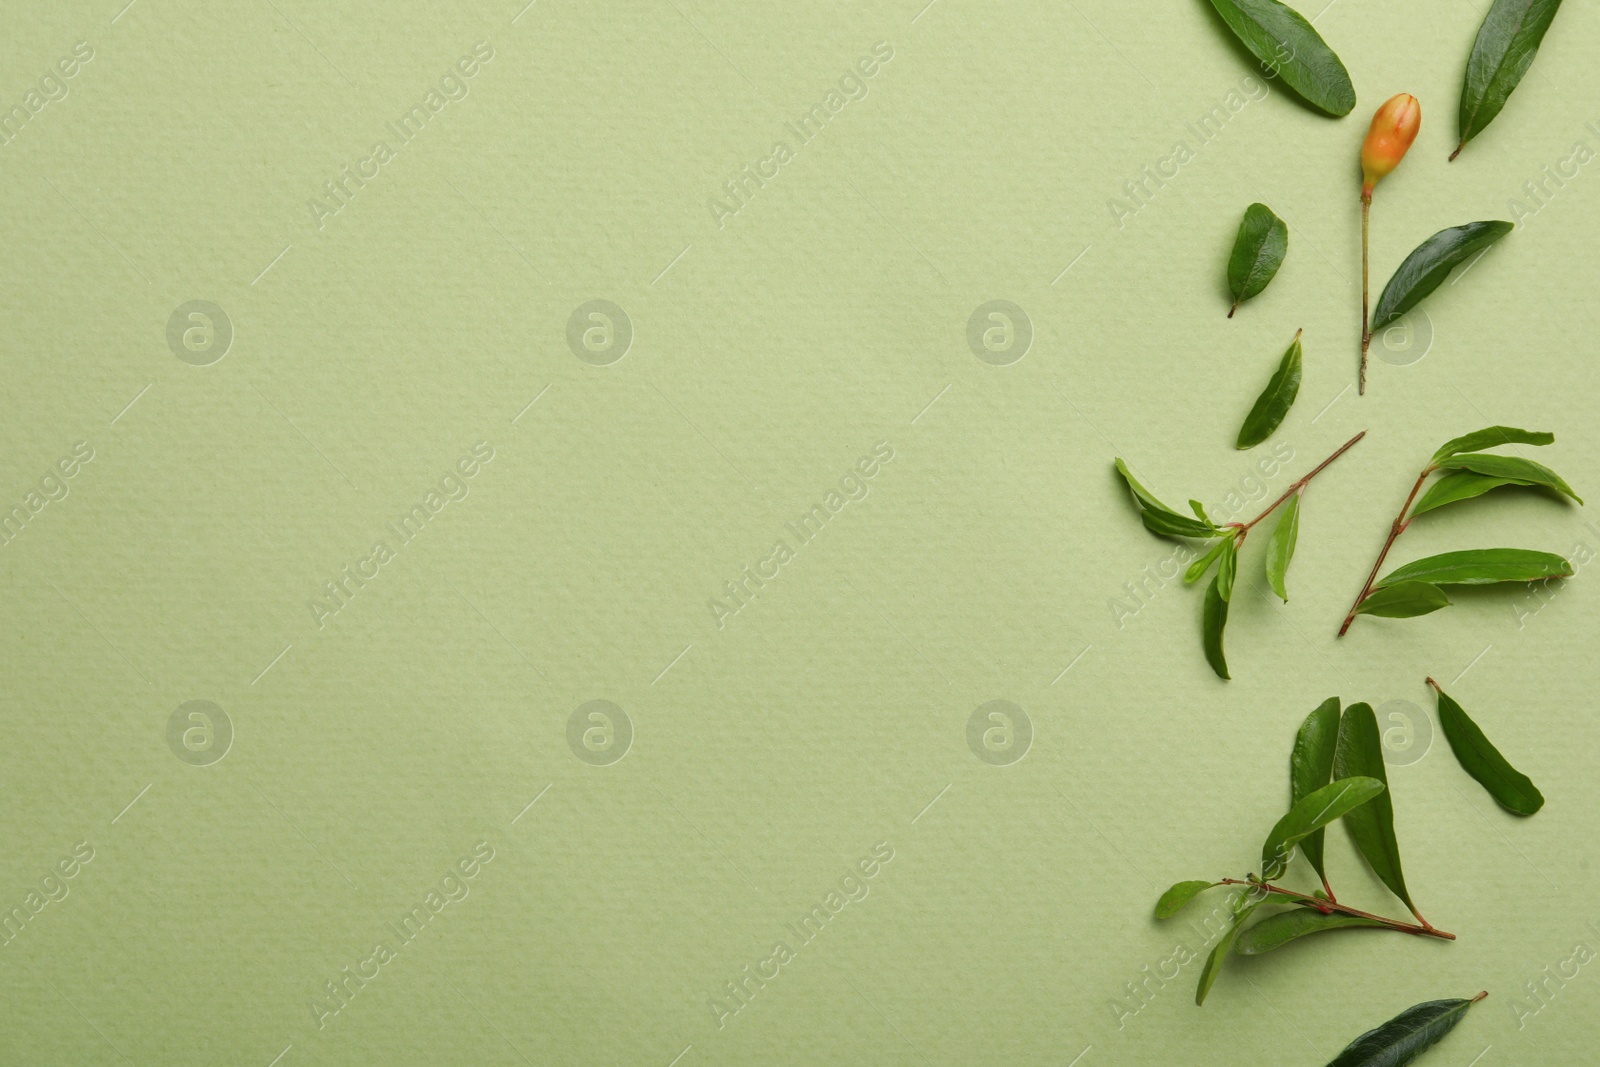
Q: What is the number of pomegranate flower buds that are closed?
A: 1